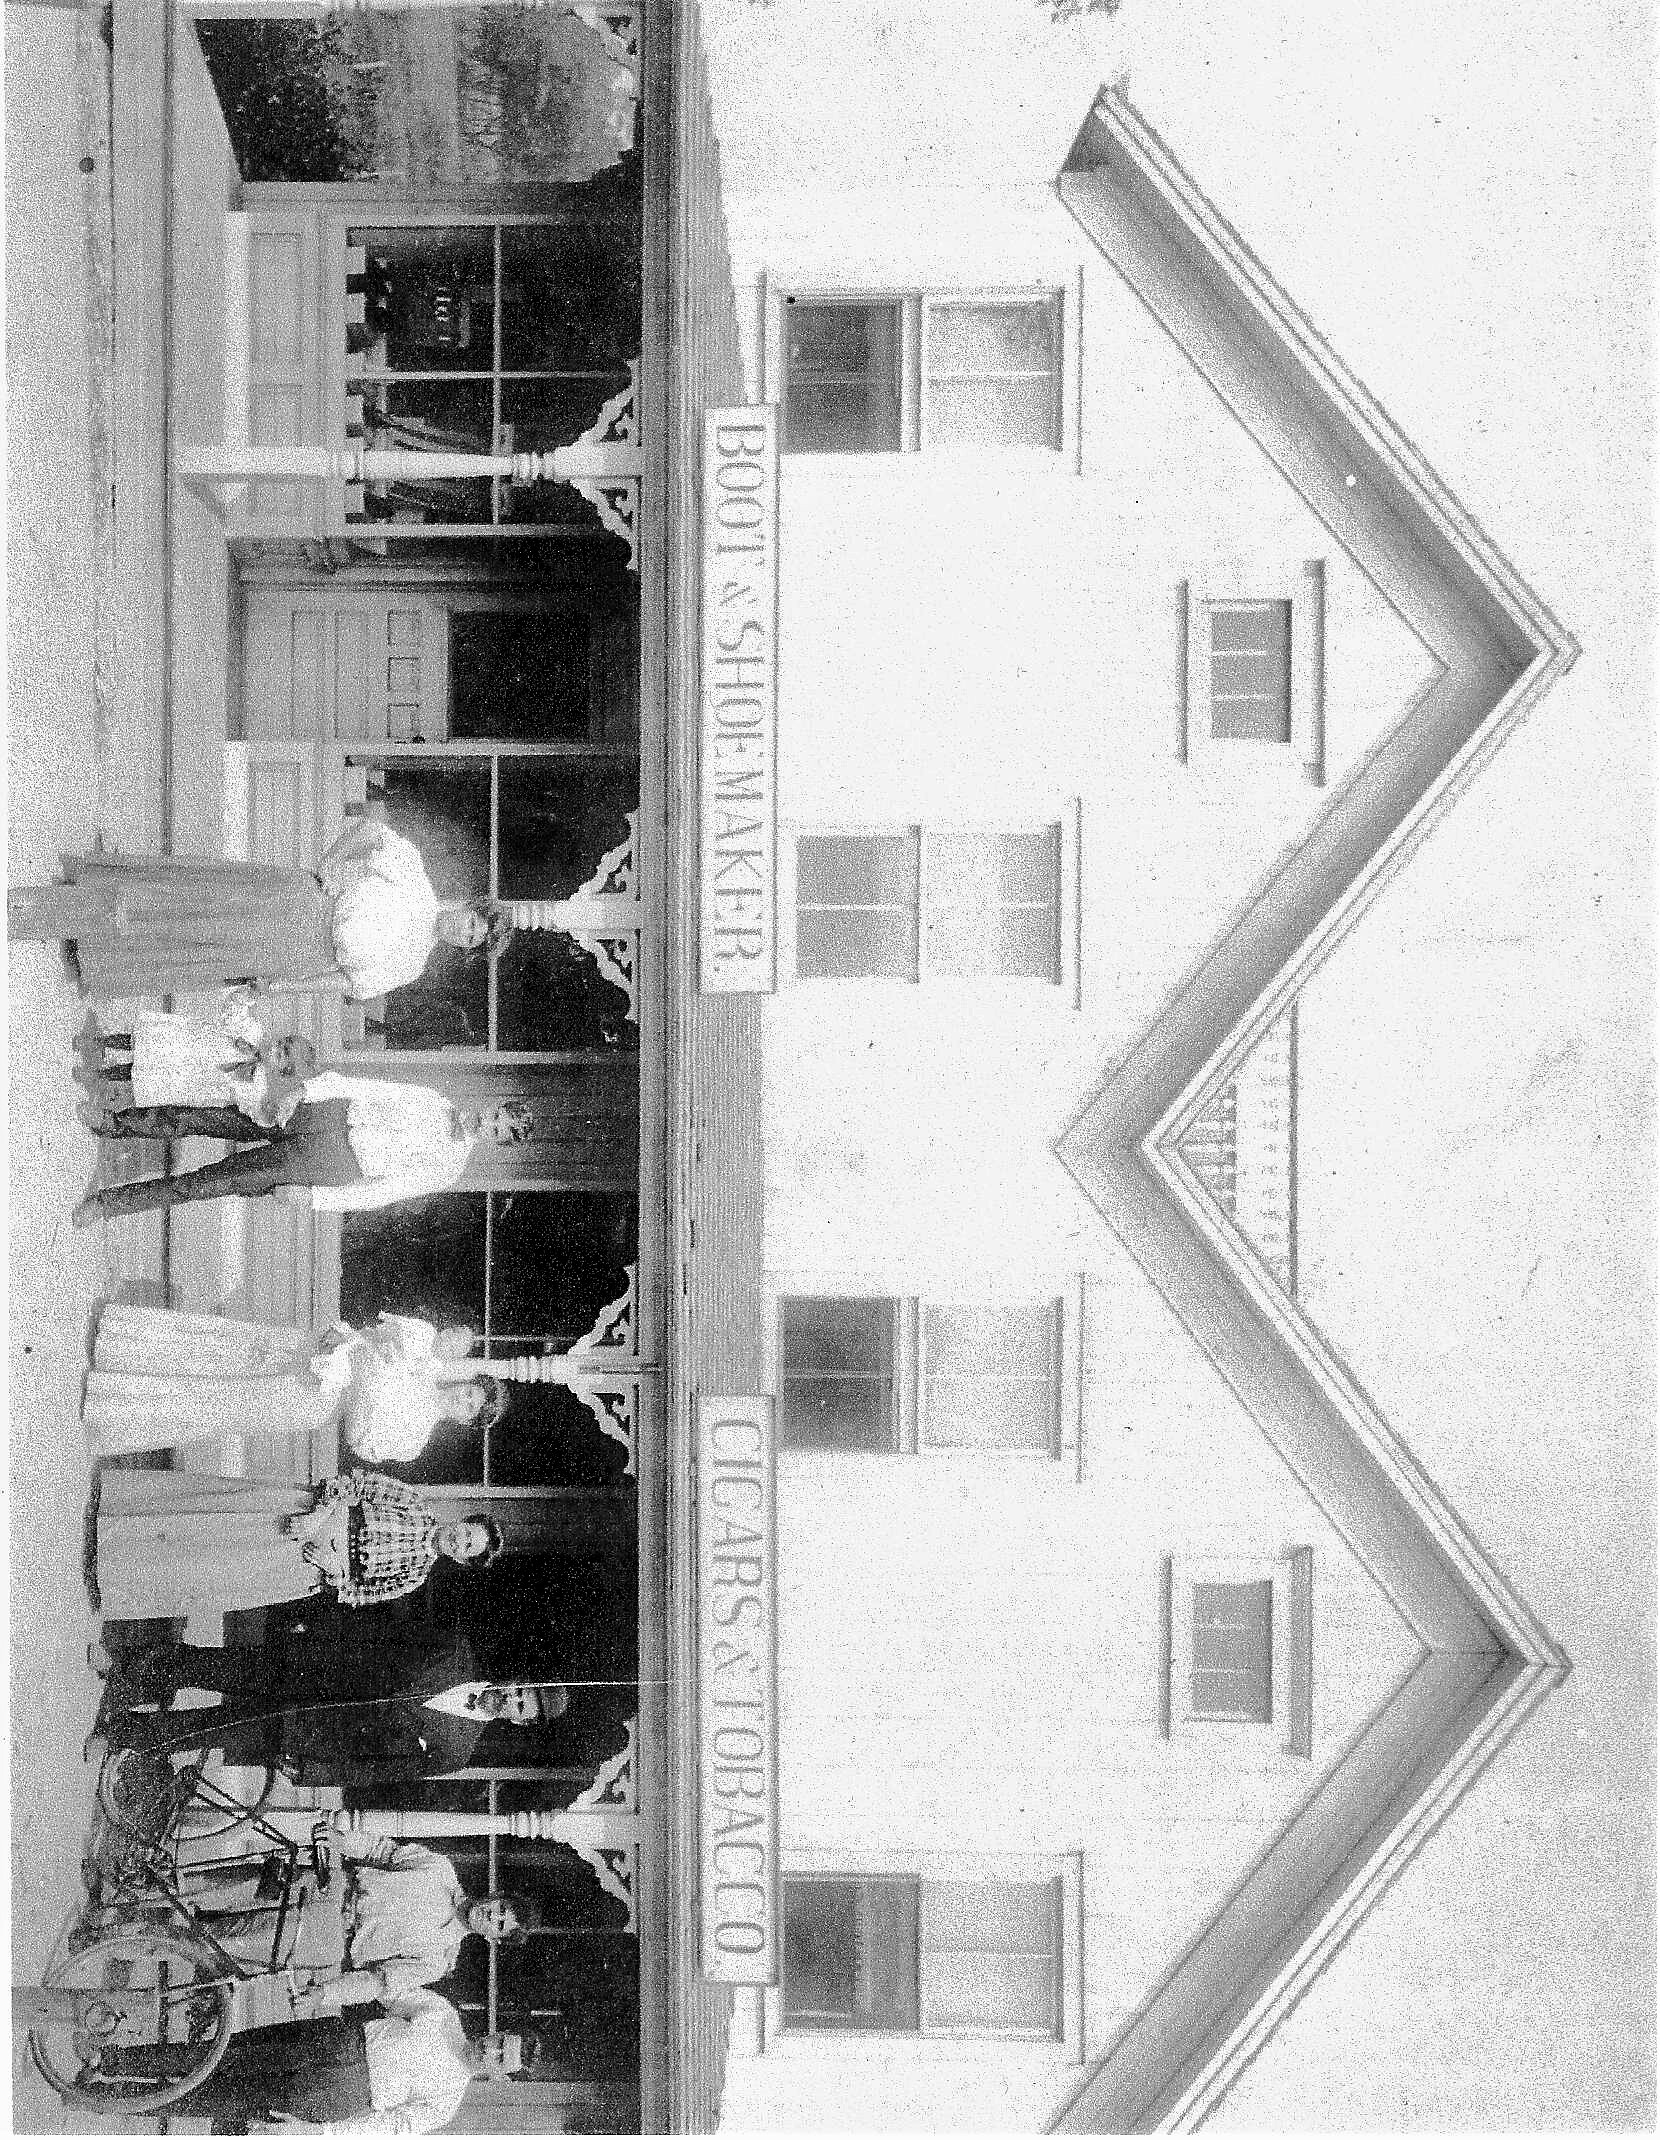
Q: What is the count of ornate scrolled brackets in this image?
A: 9